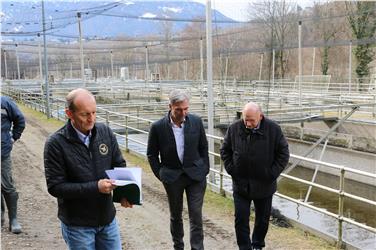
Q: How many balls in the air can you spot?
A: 0